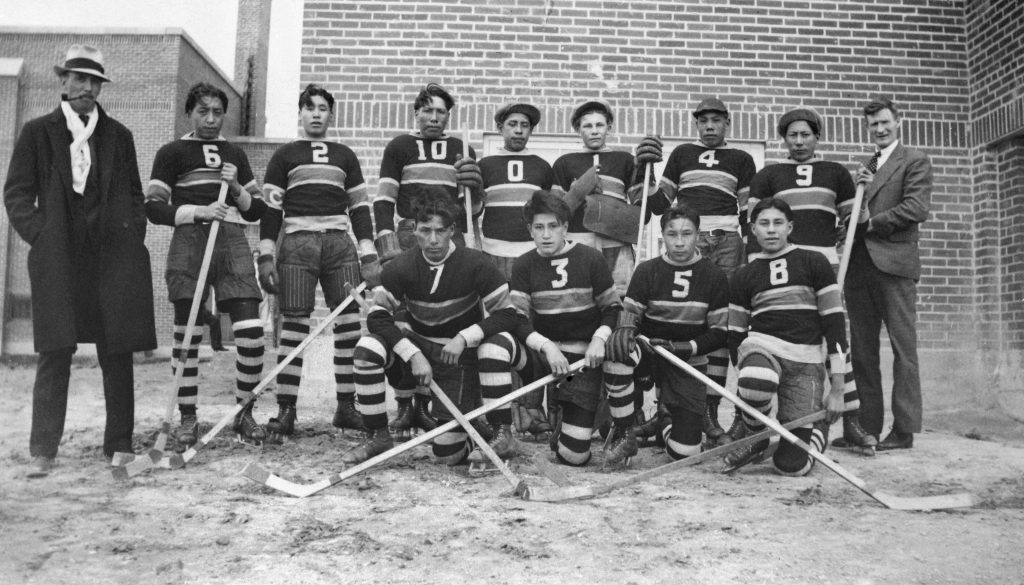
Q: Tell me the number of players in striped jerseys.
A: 11